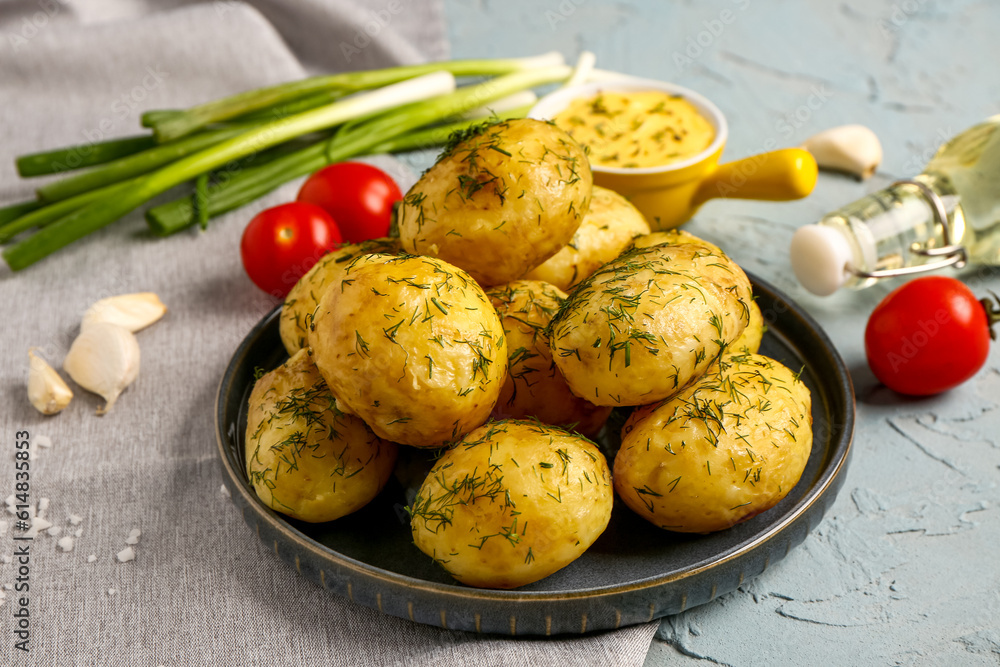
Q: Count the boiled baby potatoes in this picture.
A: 10